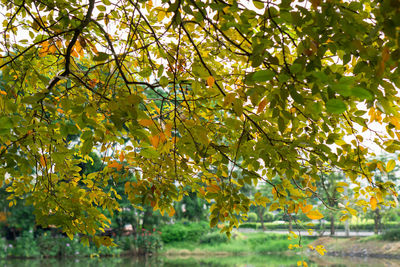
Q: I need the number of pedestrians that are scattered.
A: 0